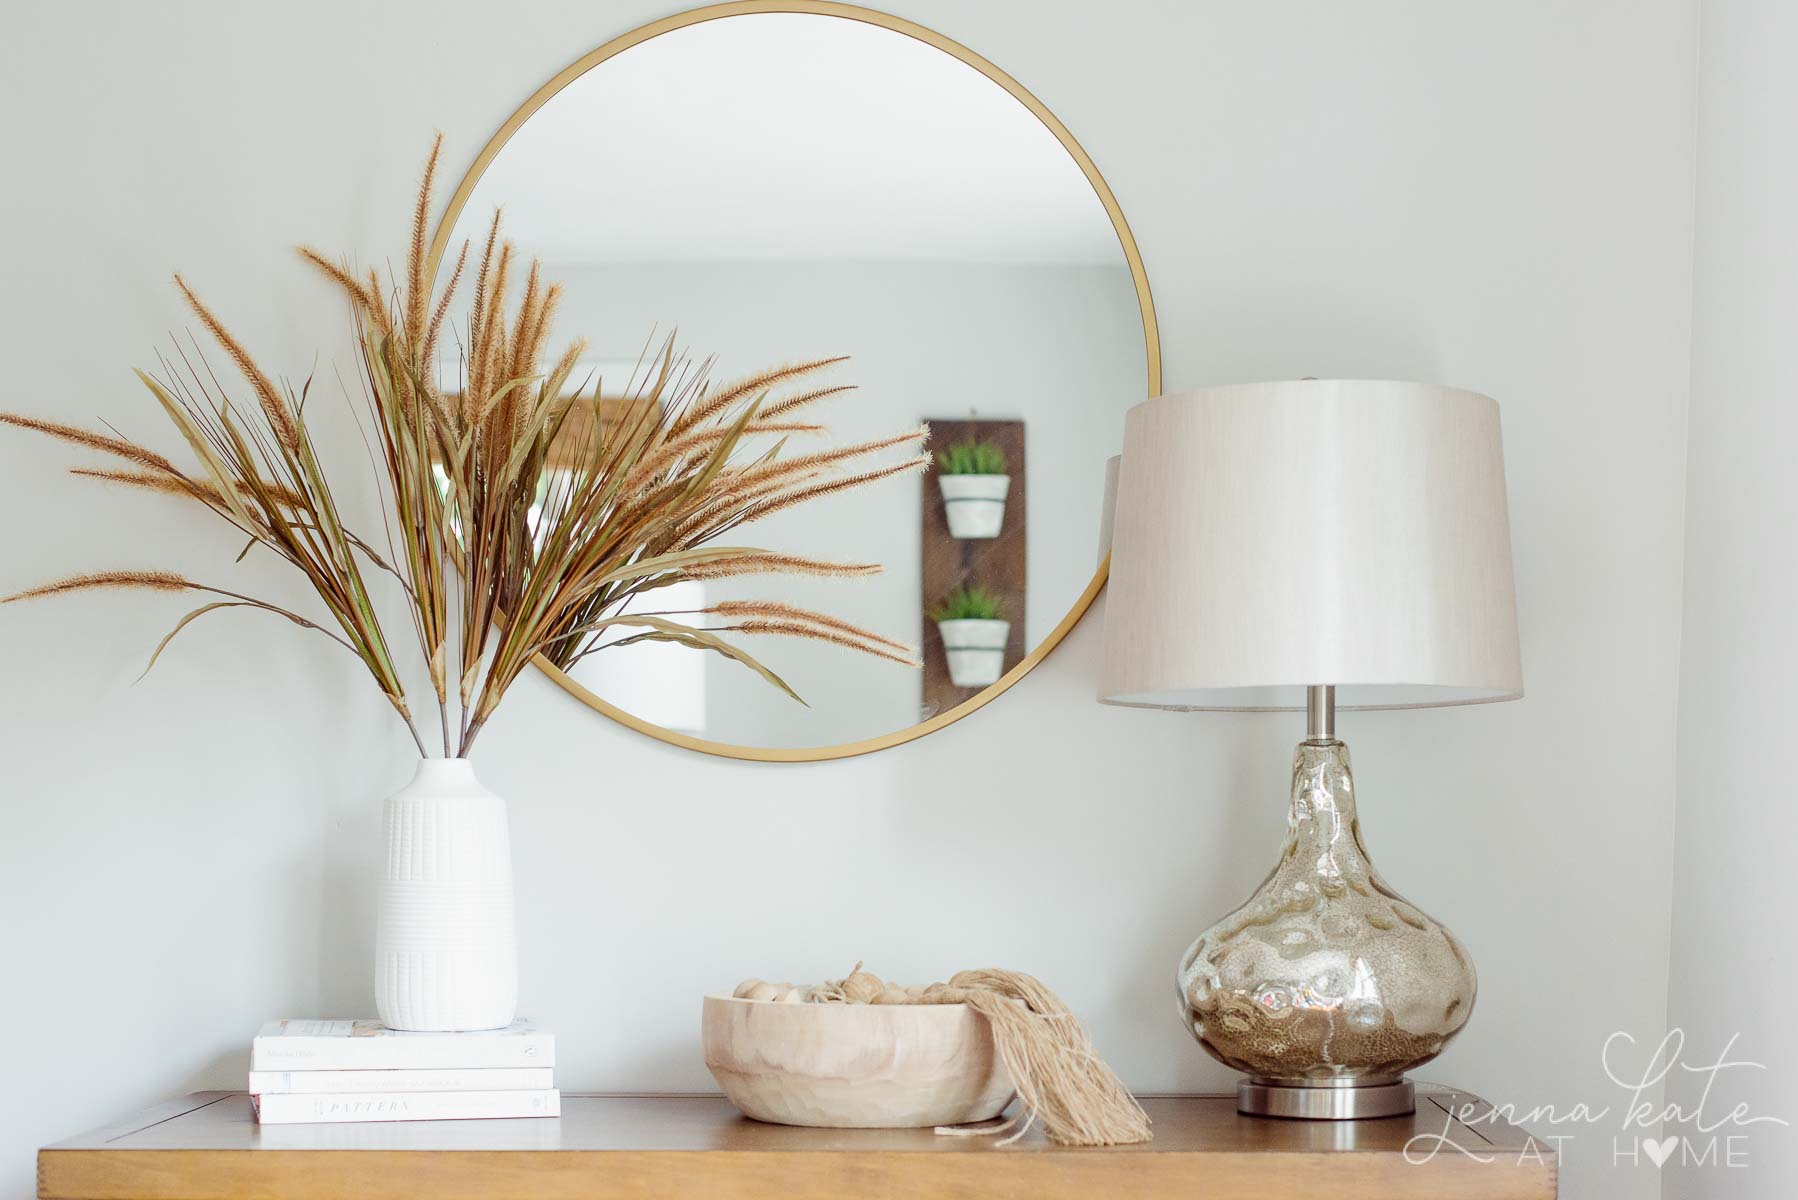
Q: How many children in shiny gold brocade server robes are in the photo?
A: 0